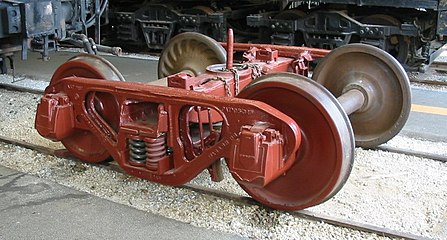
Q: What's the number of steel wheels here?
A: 4